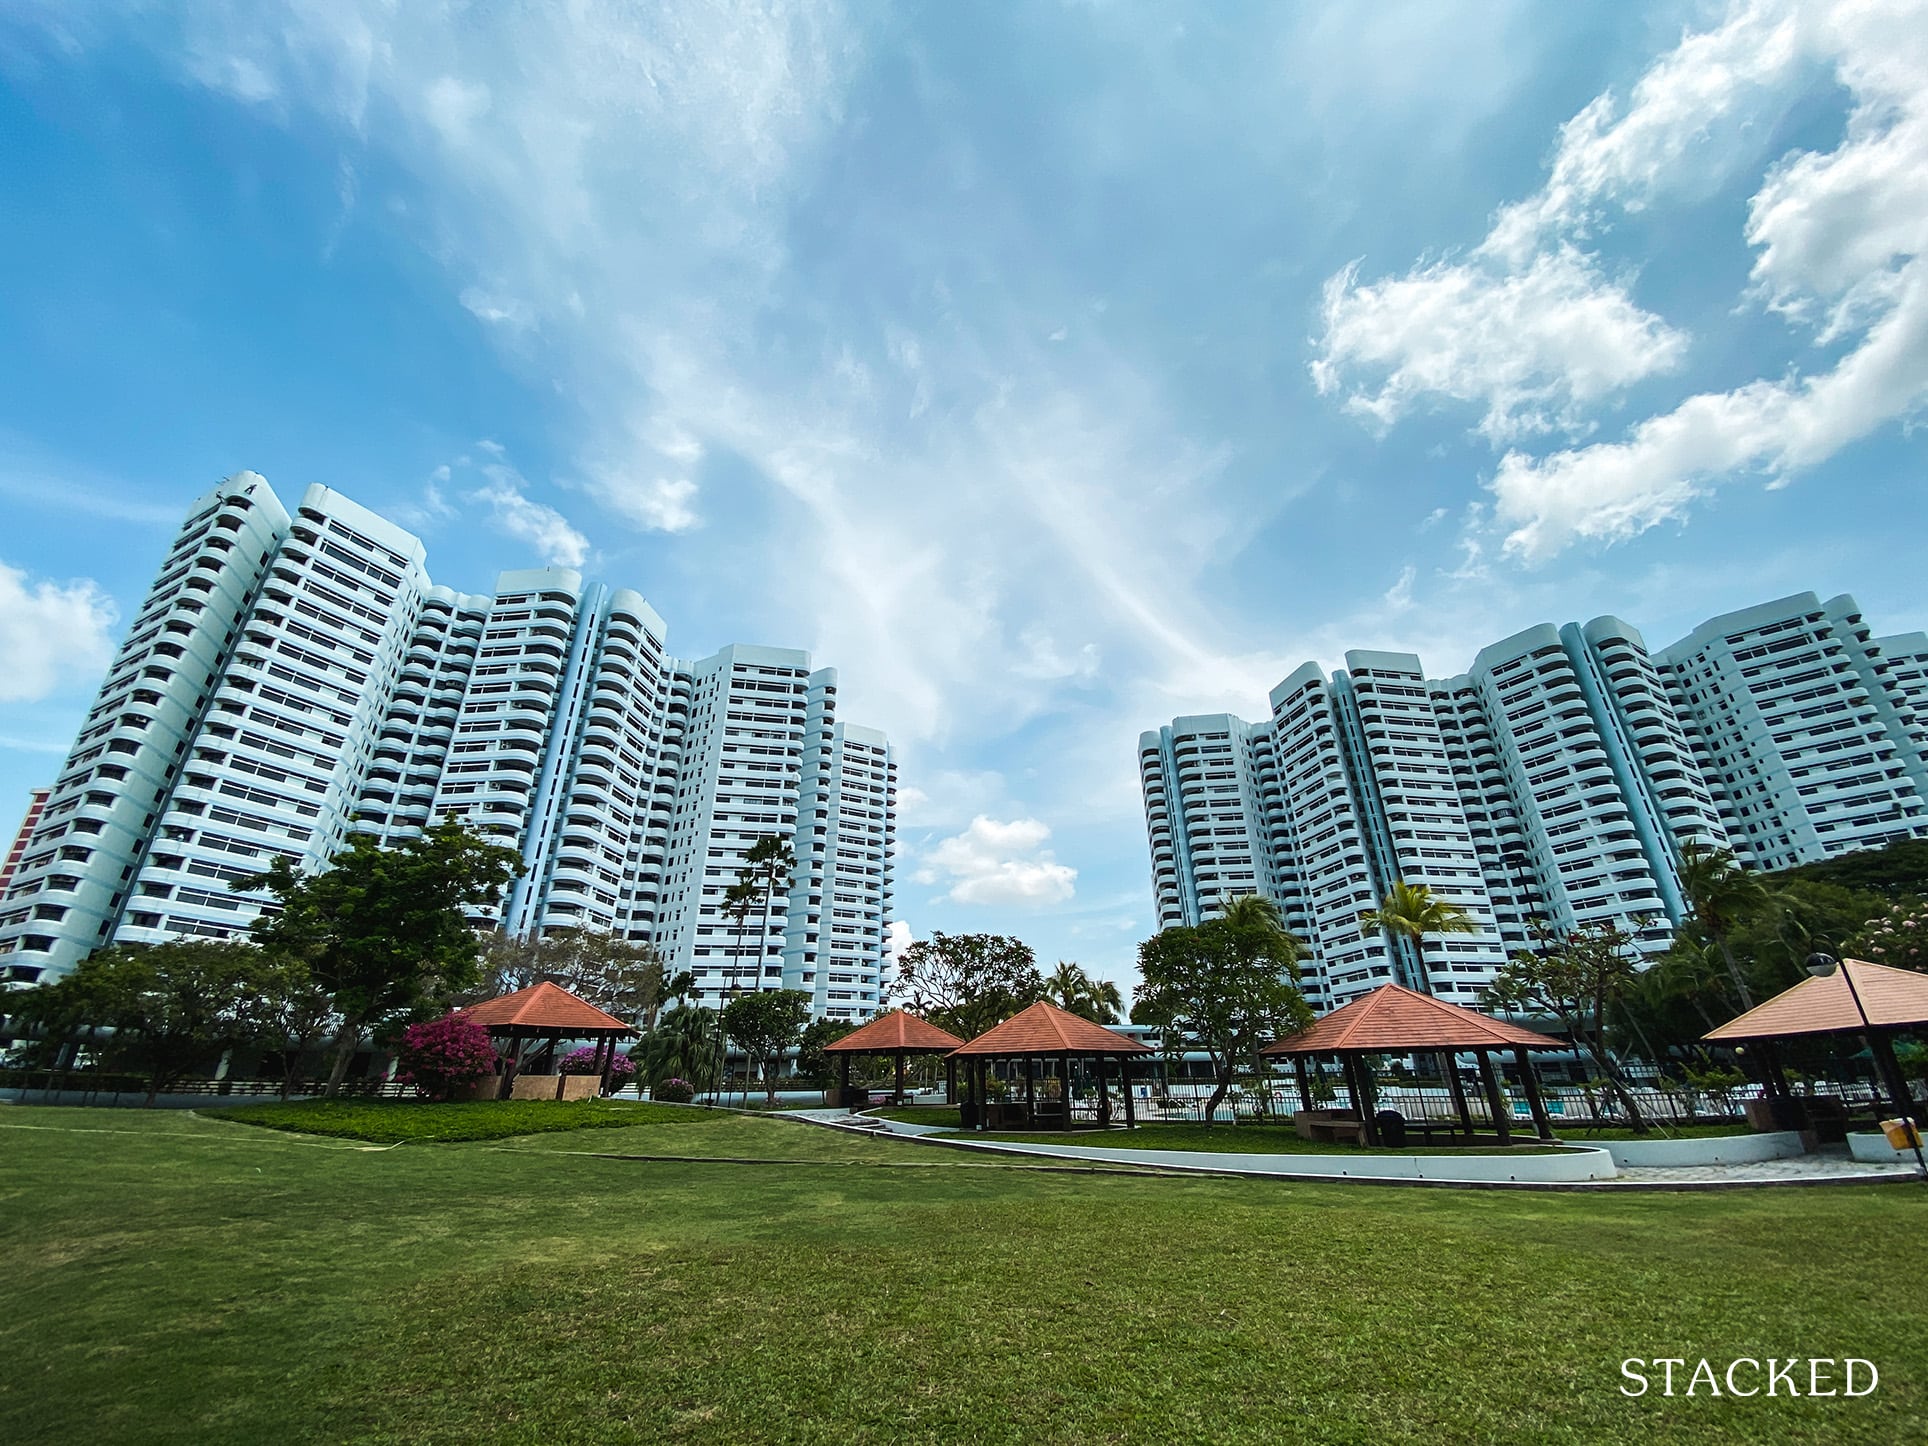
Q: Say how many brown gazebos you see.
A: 5